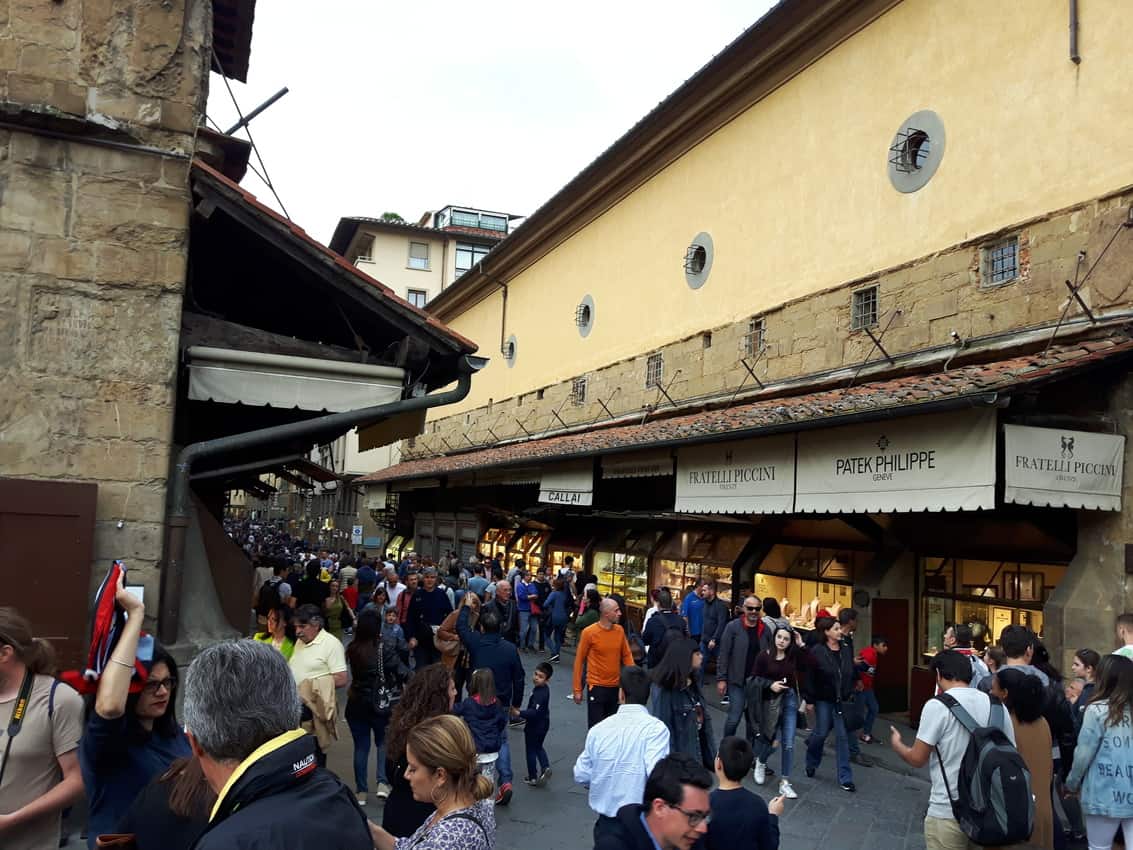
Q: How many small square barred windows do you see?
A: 5